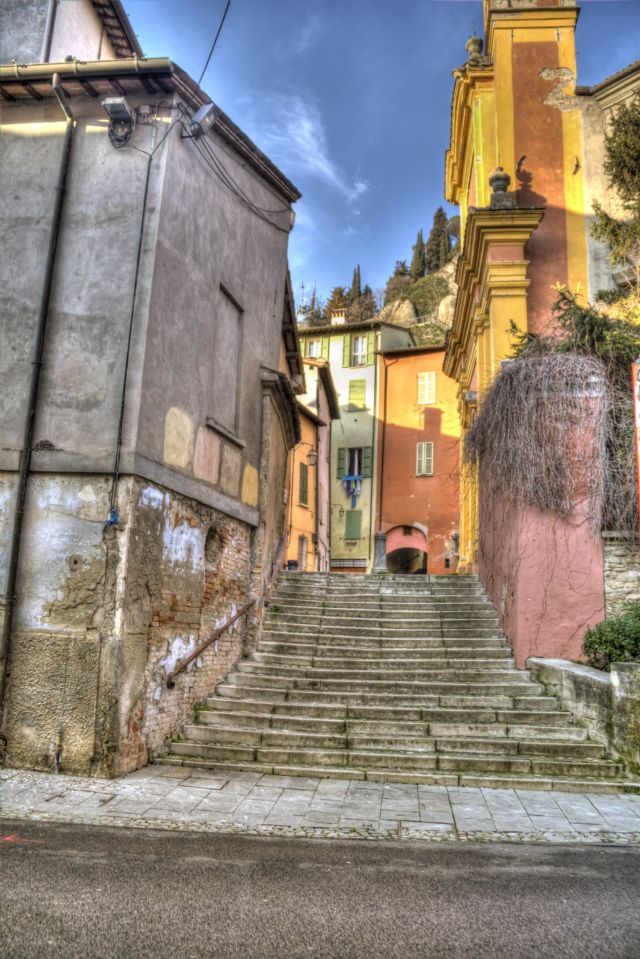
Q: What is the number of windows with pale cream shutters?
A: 2